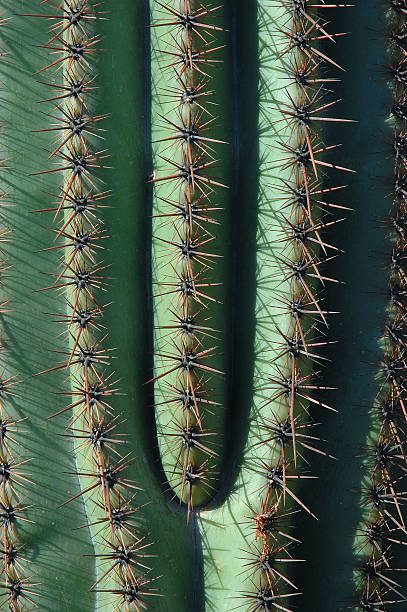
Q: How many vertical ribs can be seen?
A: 5